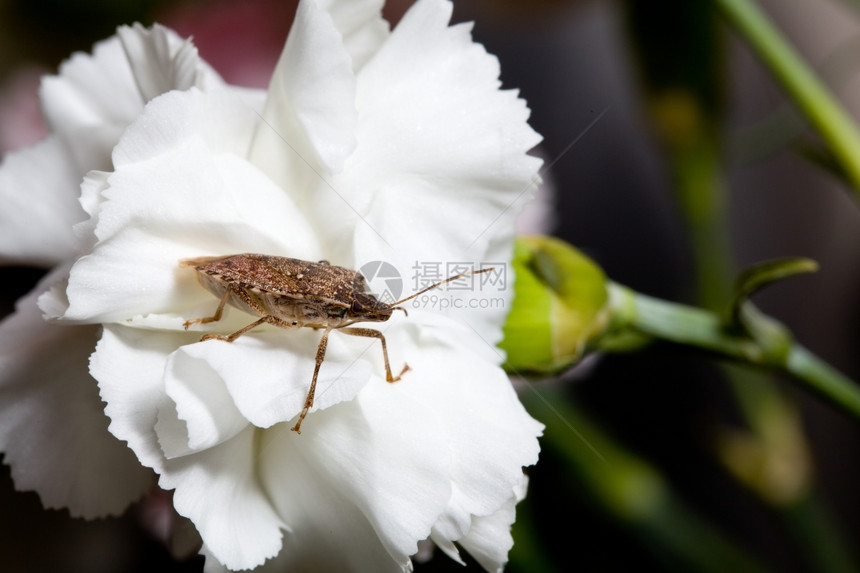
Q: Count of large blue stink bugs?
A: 0